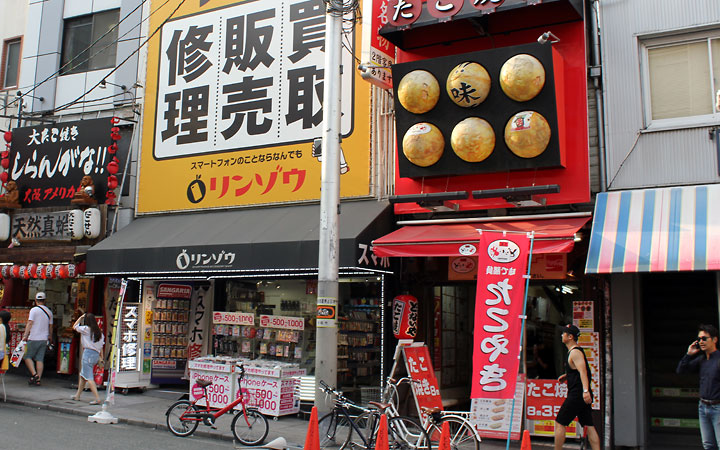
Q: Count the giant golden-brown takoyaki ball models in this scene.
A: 6